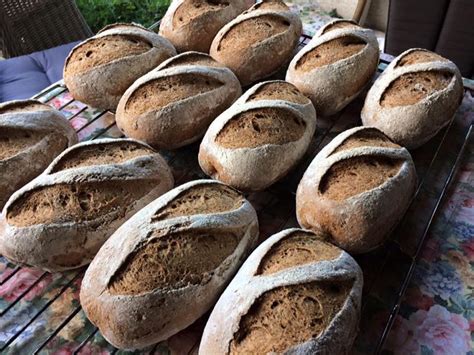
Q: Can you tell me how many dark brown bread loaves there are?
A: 12